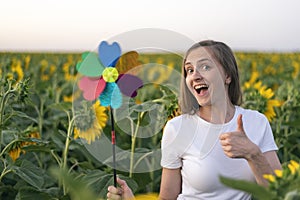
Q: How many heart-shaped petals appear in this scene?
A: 6